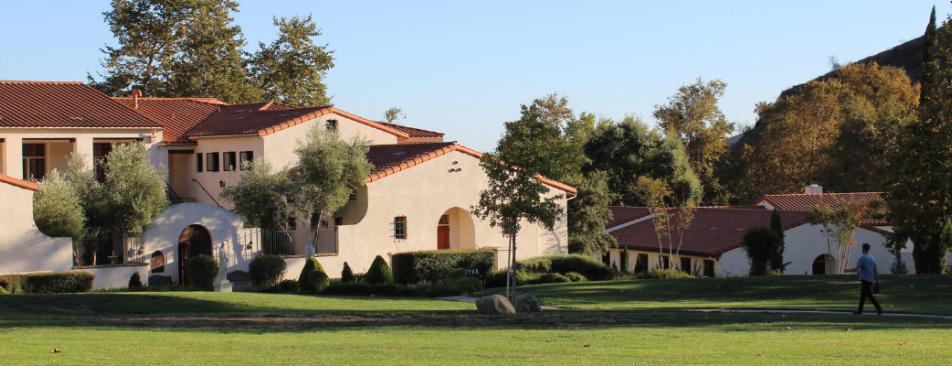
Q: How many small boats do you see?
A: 0